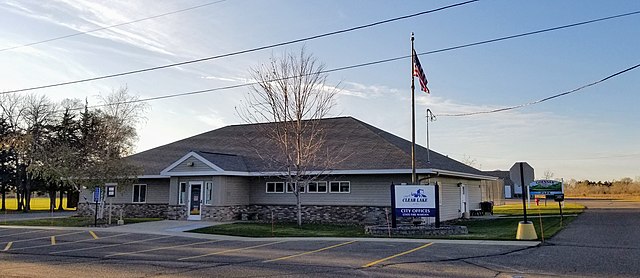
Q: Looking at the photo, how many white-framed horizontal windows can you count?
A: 4